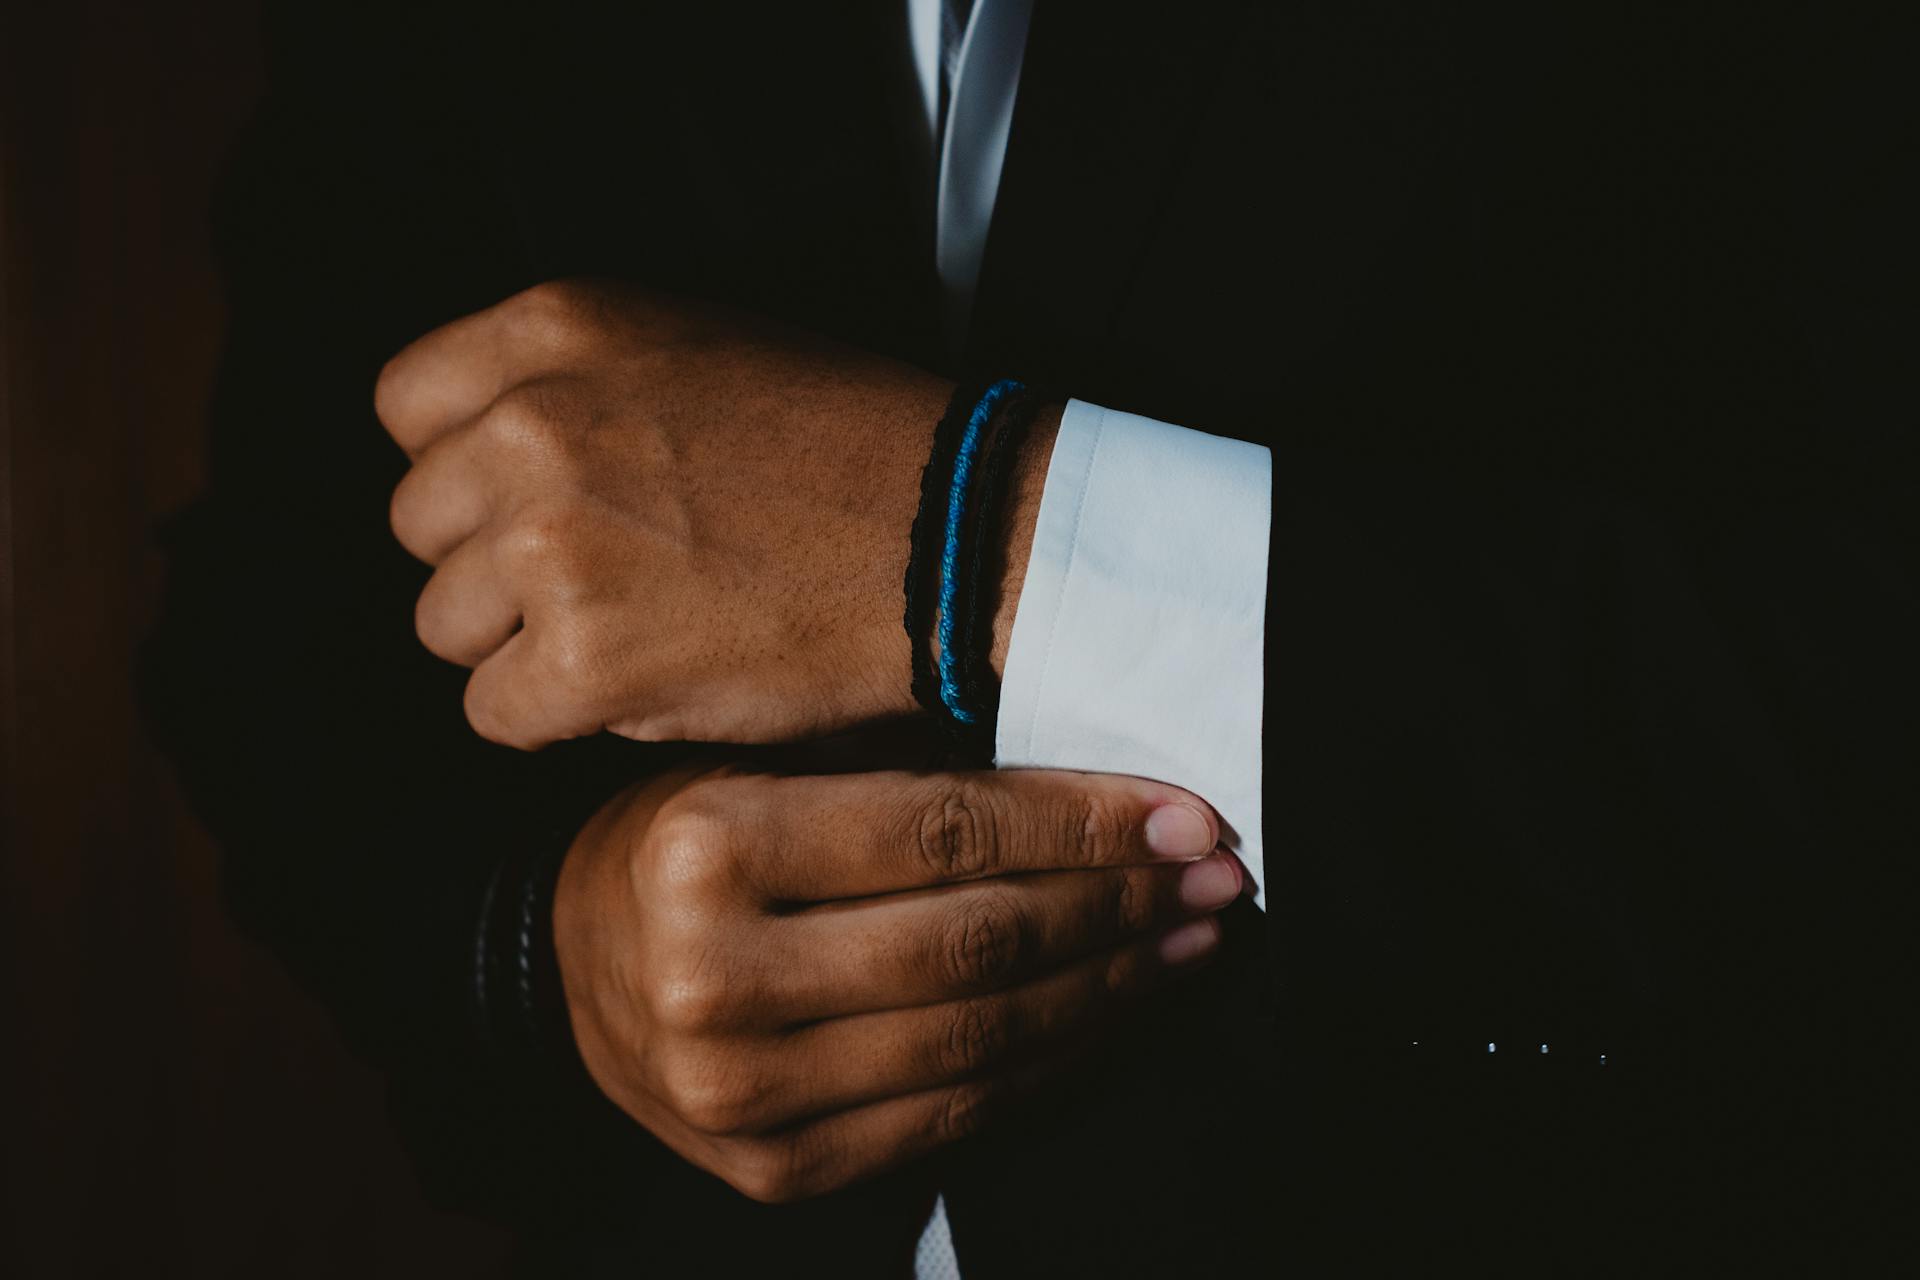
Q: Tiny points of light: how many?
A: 4